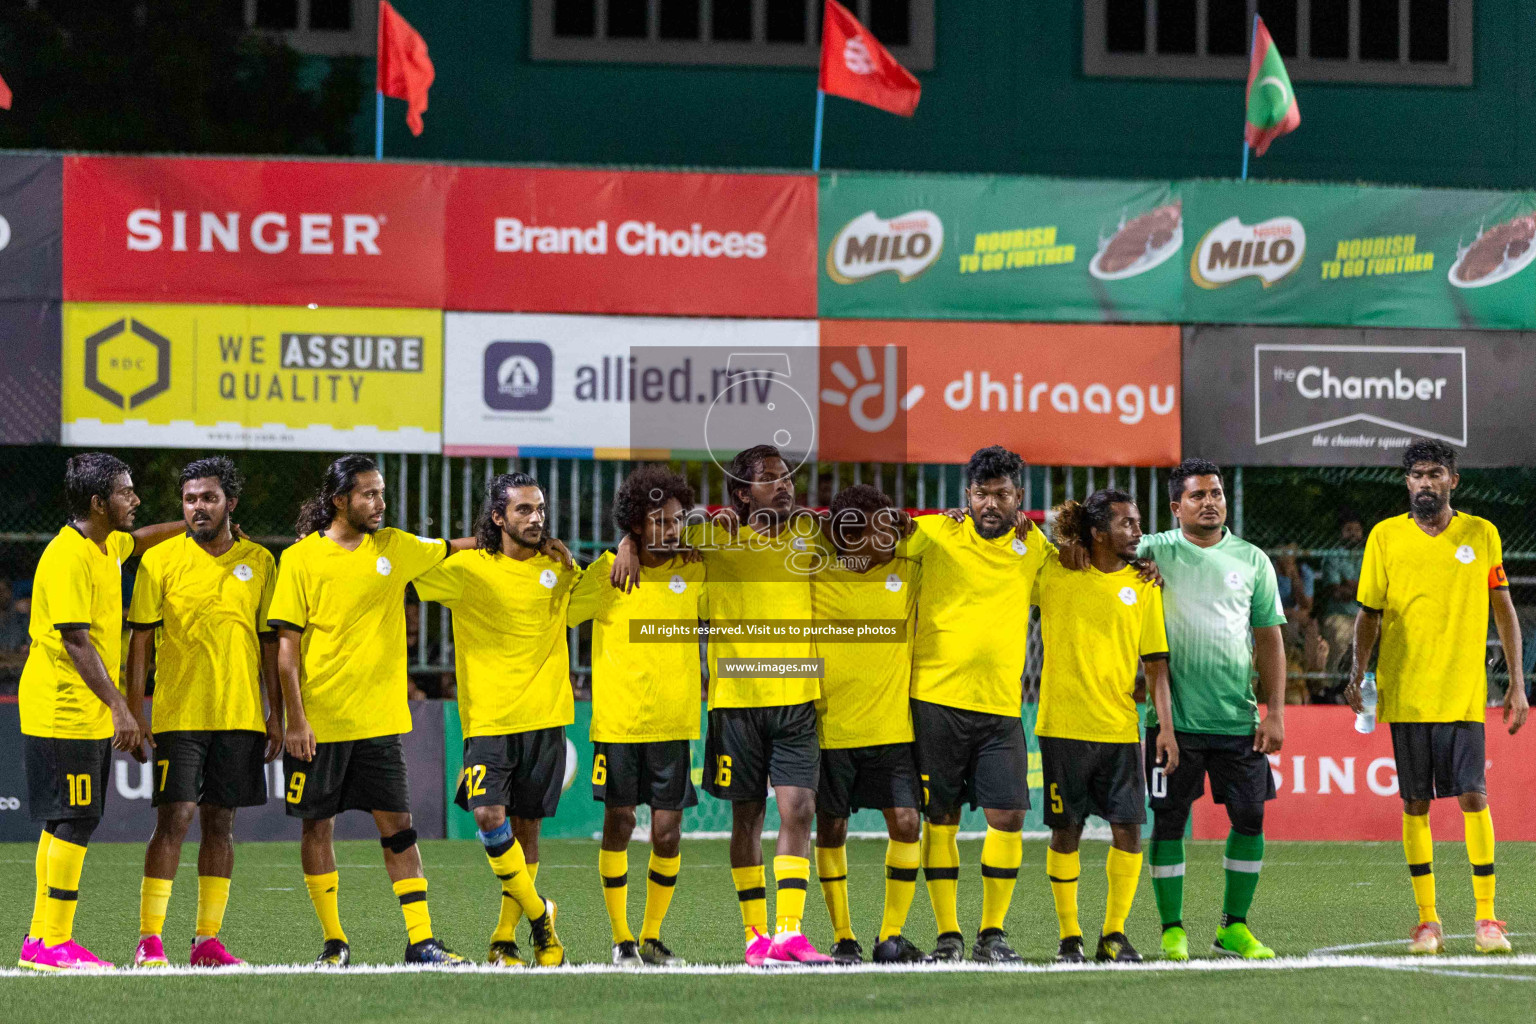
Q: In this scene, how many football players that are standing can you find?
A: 11